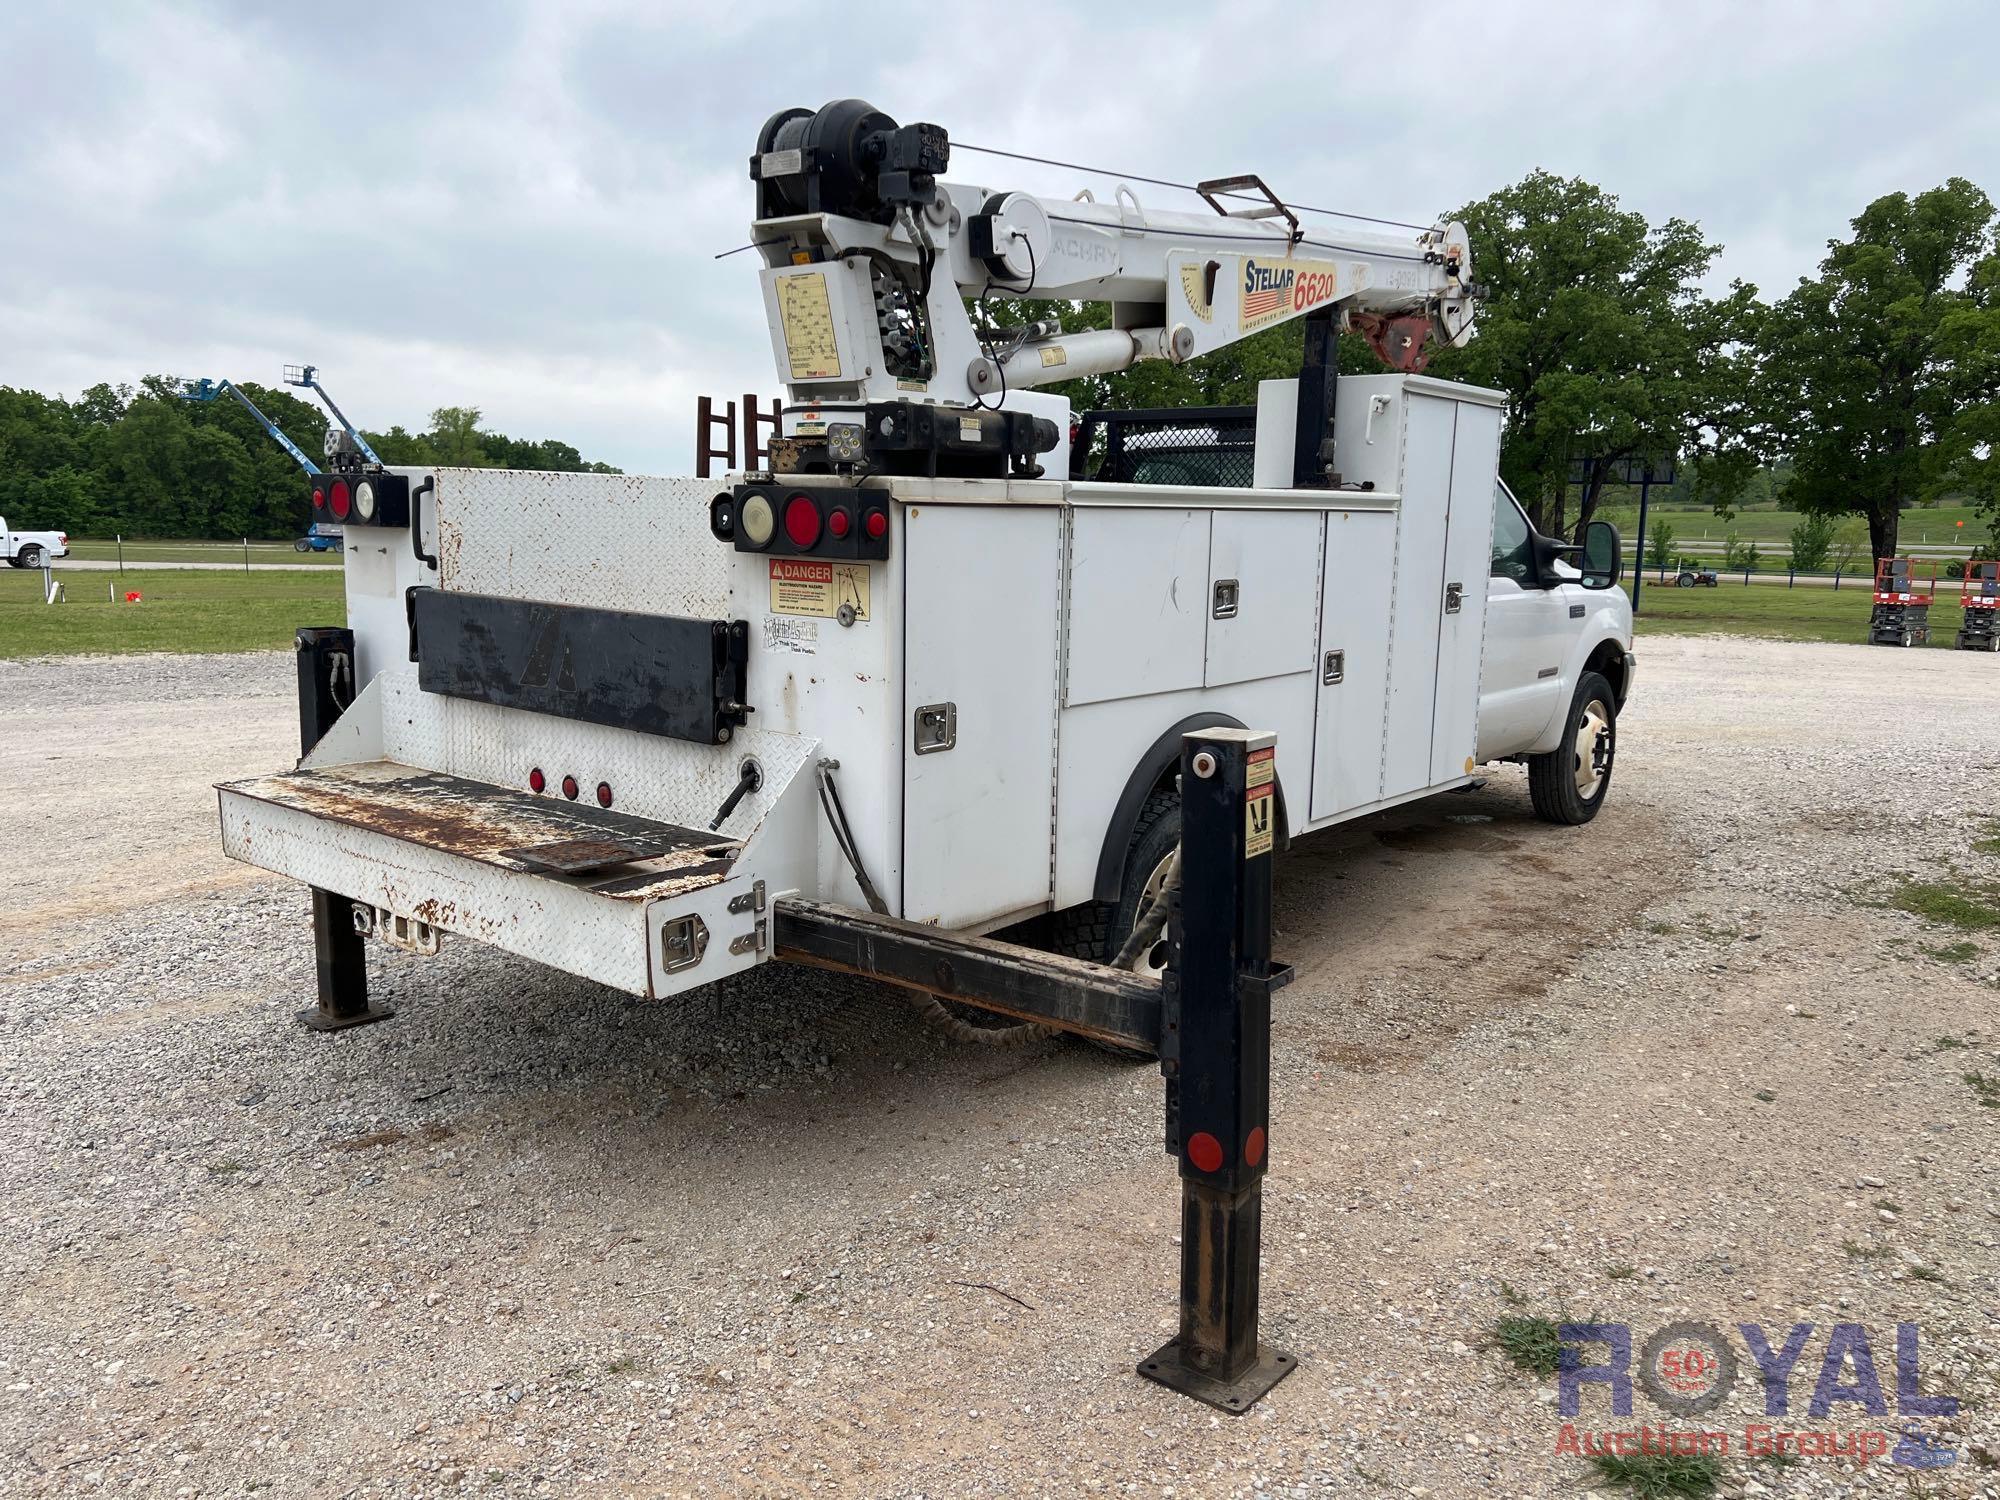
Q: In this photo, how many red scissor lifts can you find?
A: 2